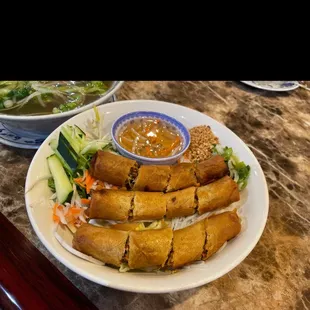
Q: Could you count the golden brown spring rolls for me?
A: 3